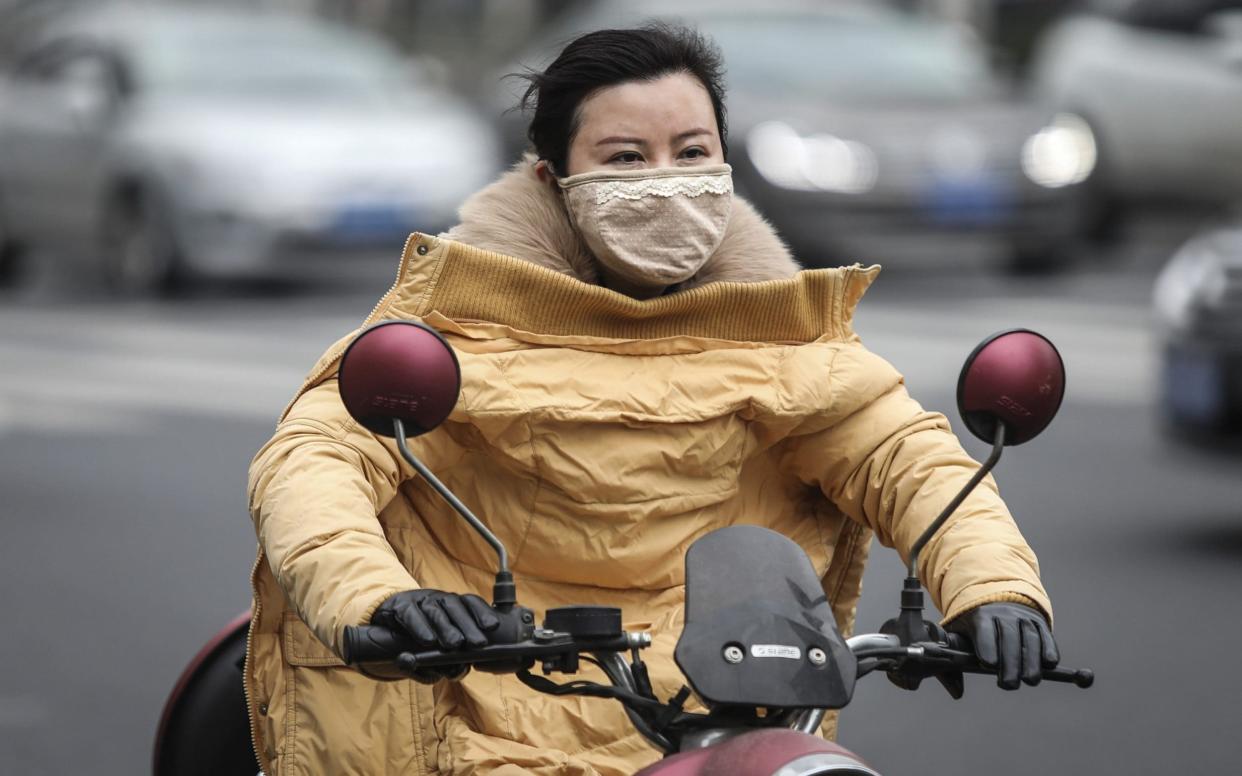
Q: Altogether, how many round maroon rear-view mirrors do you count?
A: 2